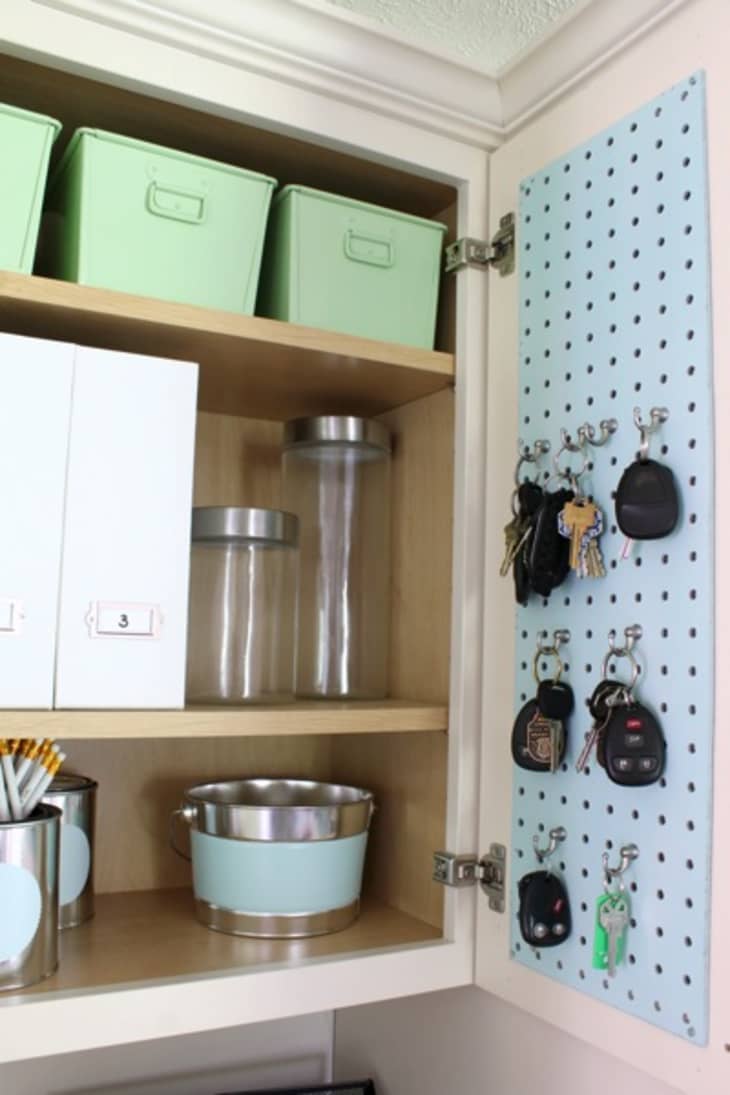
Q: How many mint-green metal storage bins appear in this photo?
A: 3